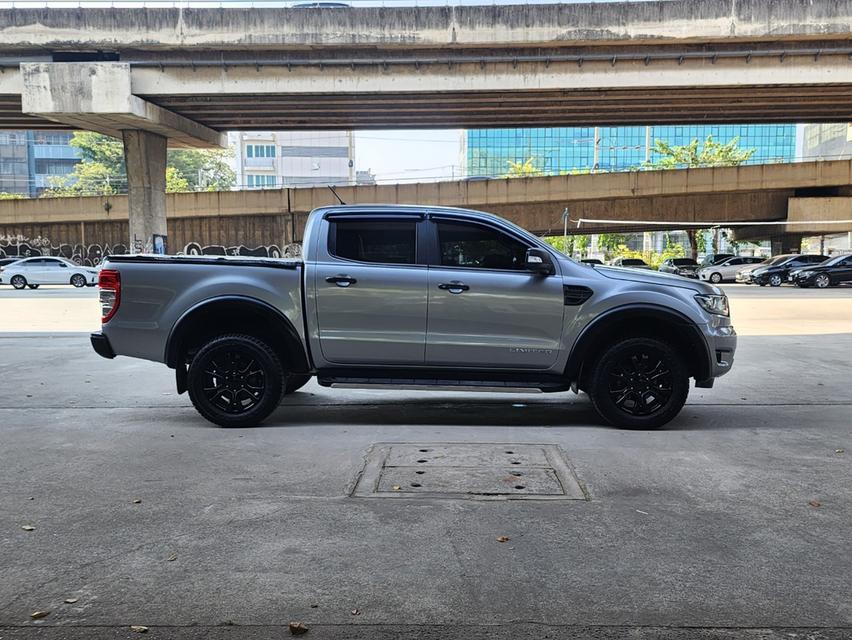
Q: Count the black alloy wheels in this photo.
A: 2